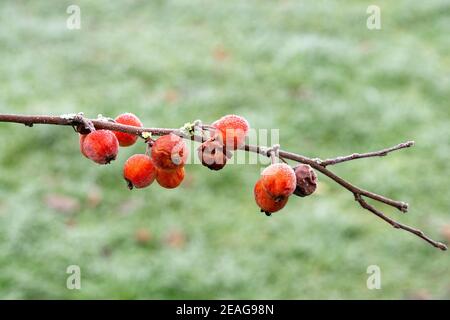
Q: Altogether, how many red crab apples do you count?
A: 9